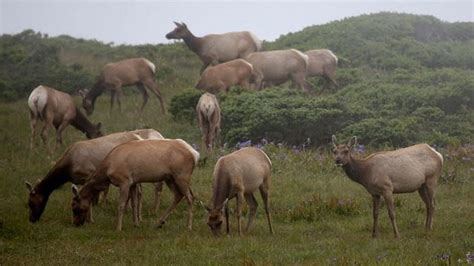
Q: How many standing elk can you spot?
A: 11